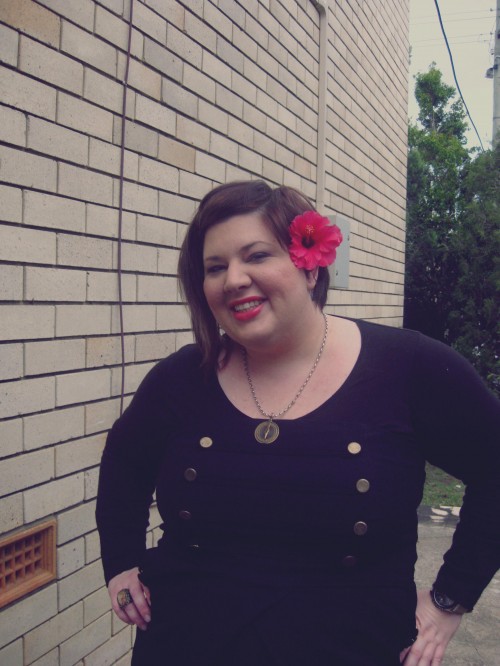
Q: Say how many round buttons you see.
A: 8